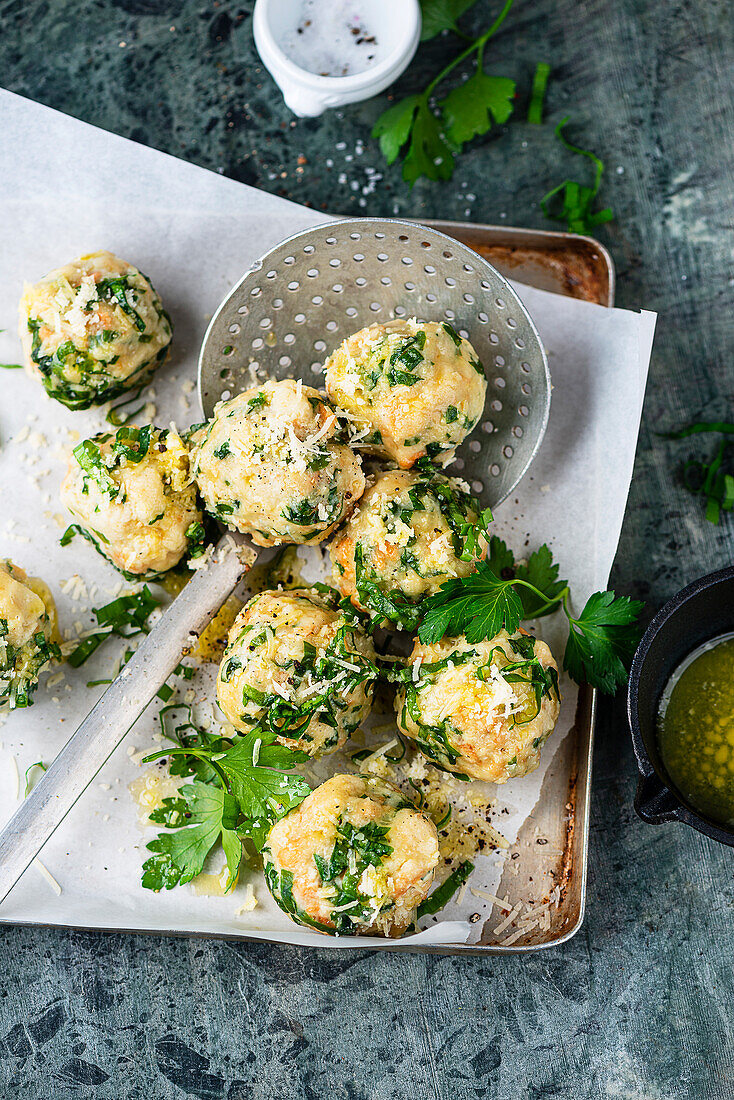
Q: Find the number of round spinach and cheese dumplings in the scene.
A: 9